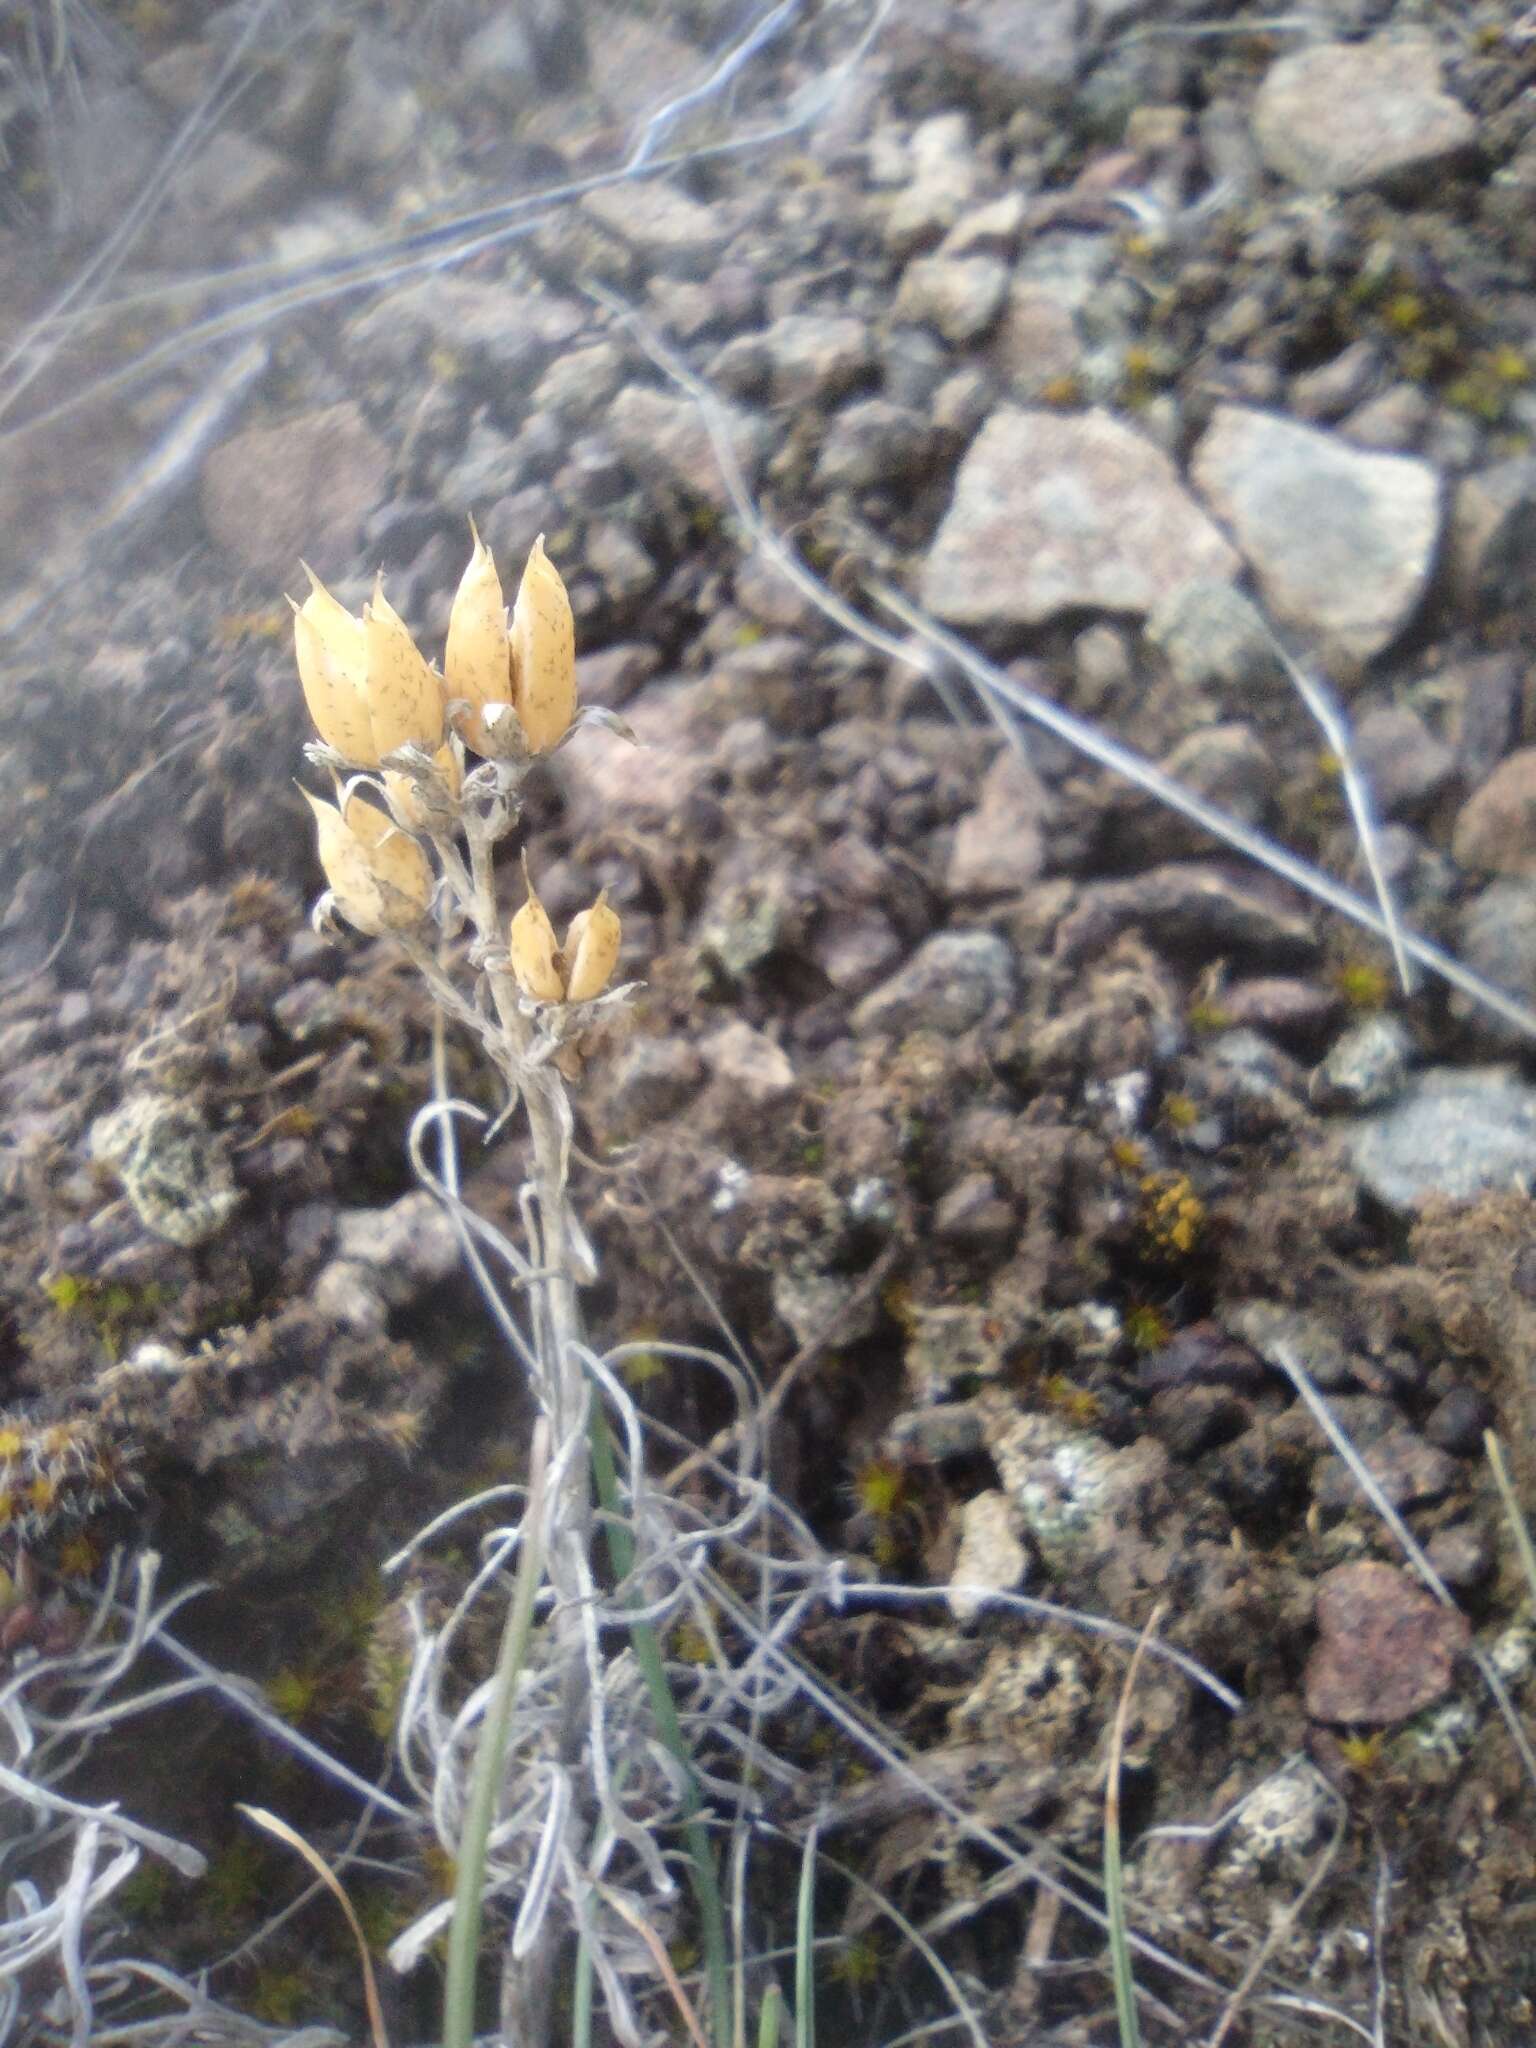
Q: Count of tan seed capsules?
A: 5